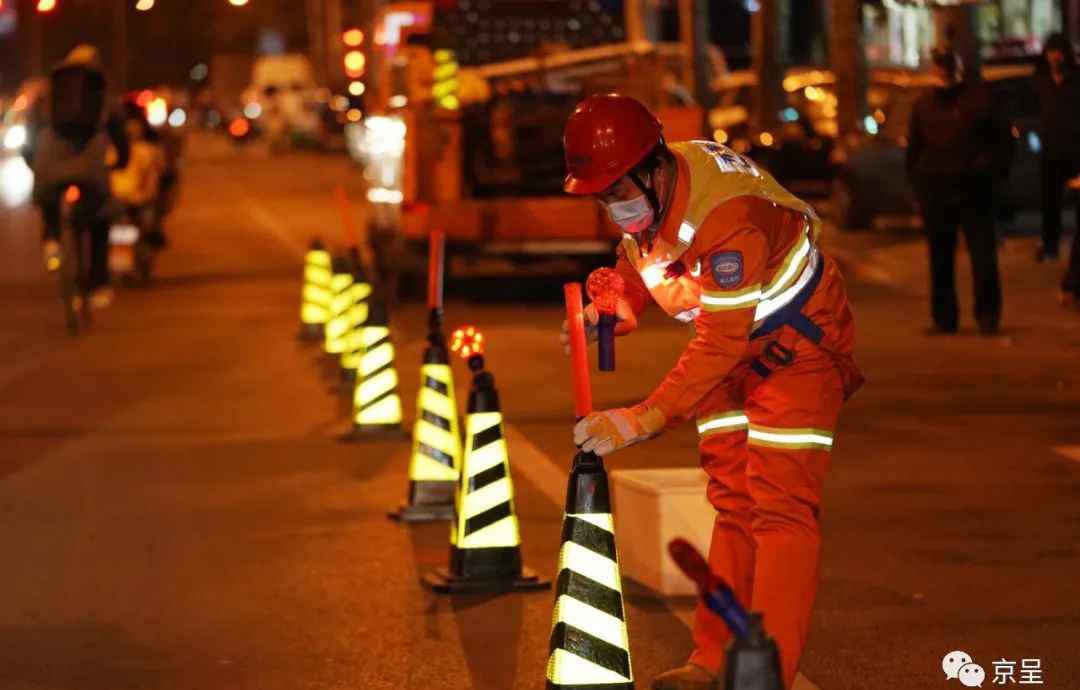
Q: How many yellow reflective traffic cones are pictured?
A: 7